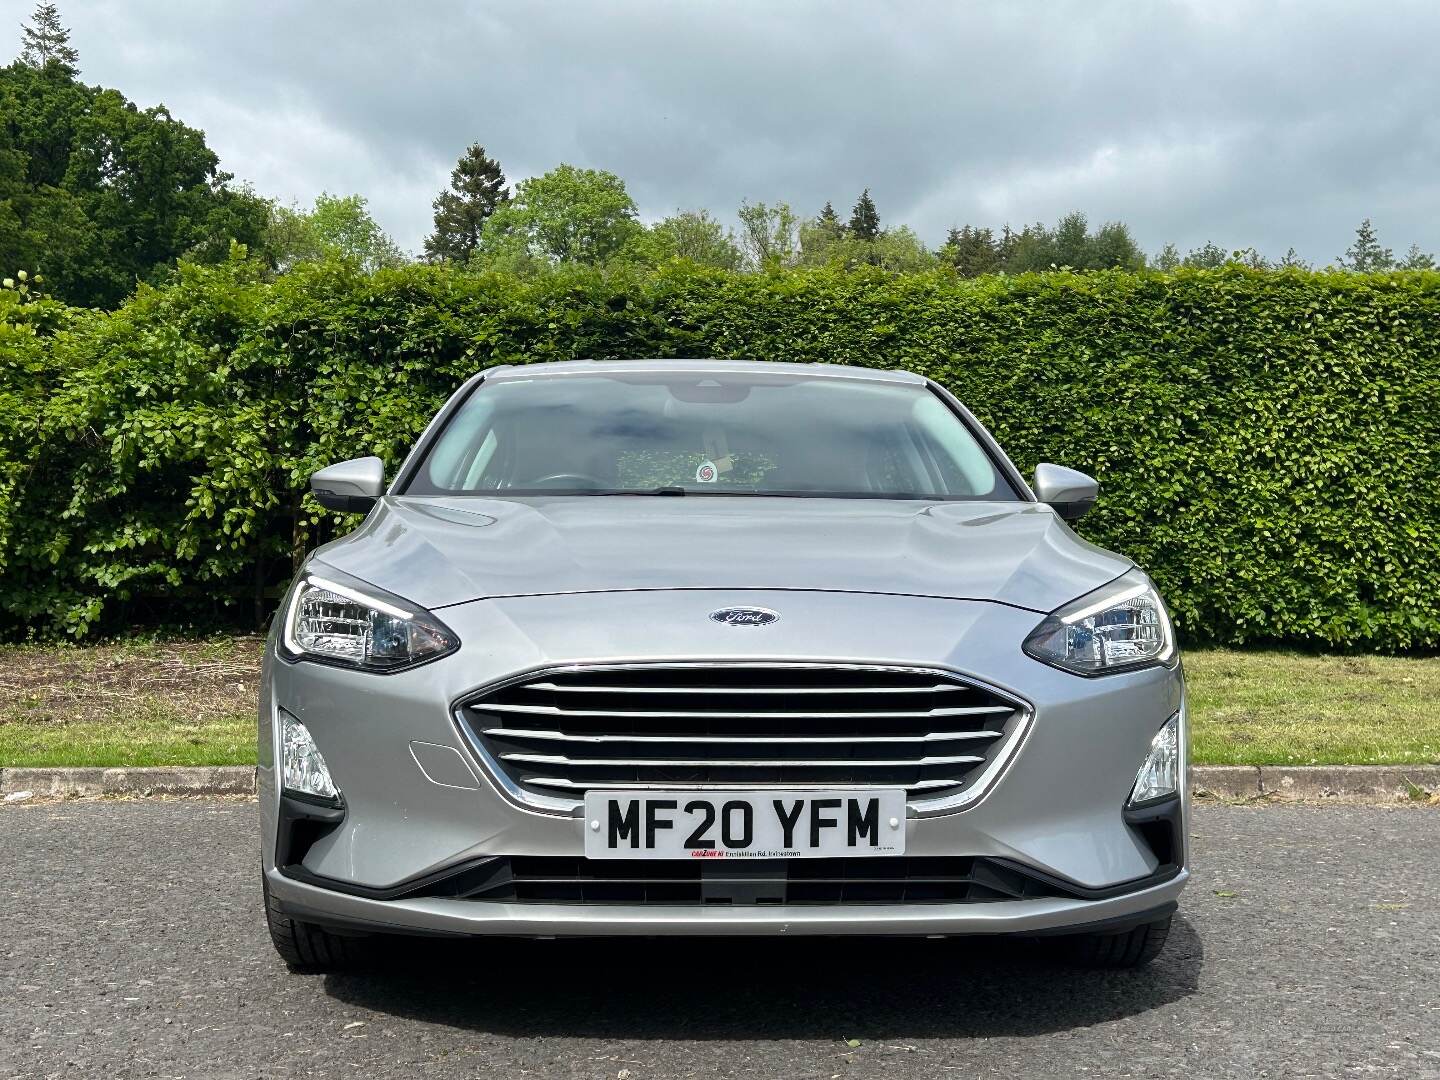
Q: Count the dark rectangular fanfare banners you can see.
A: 0